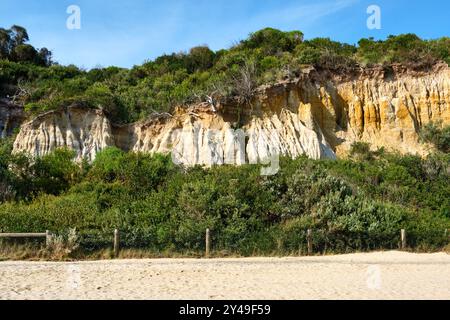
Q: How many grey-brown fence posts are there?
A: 5